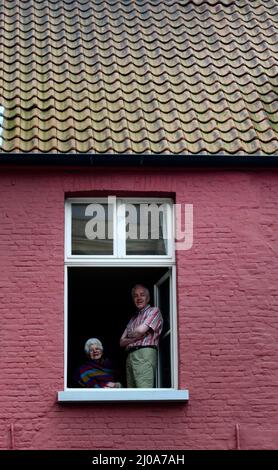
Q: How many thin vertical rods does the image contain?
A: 2